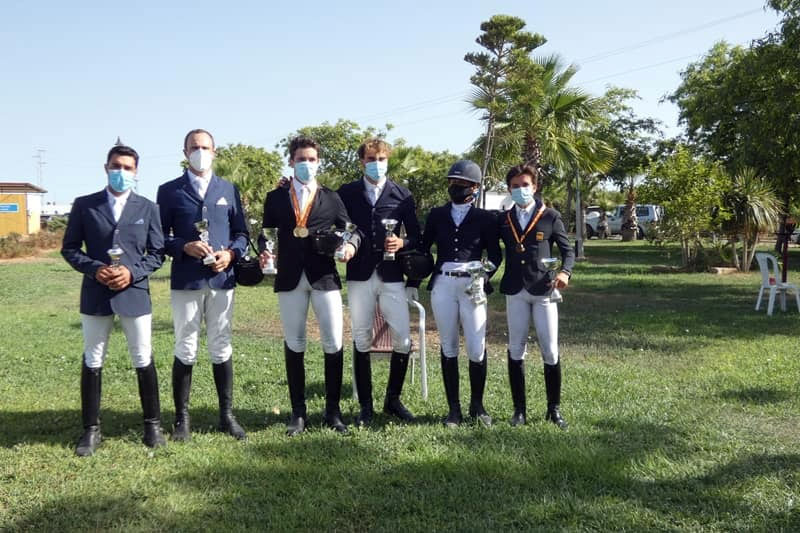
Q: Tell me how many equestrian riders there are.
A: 6